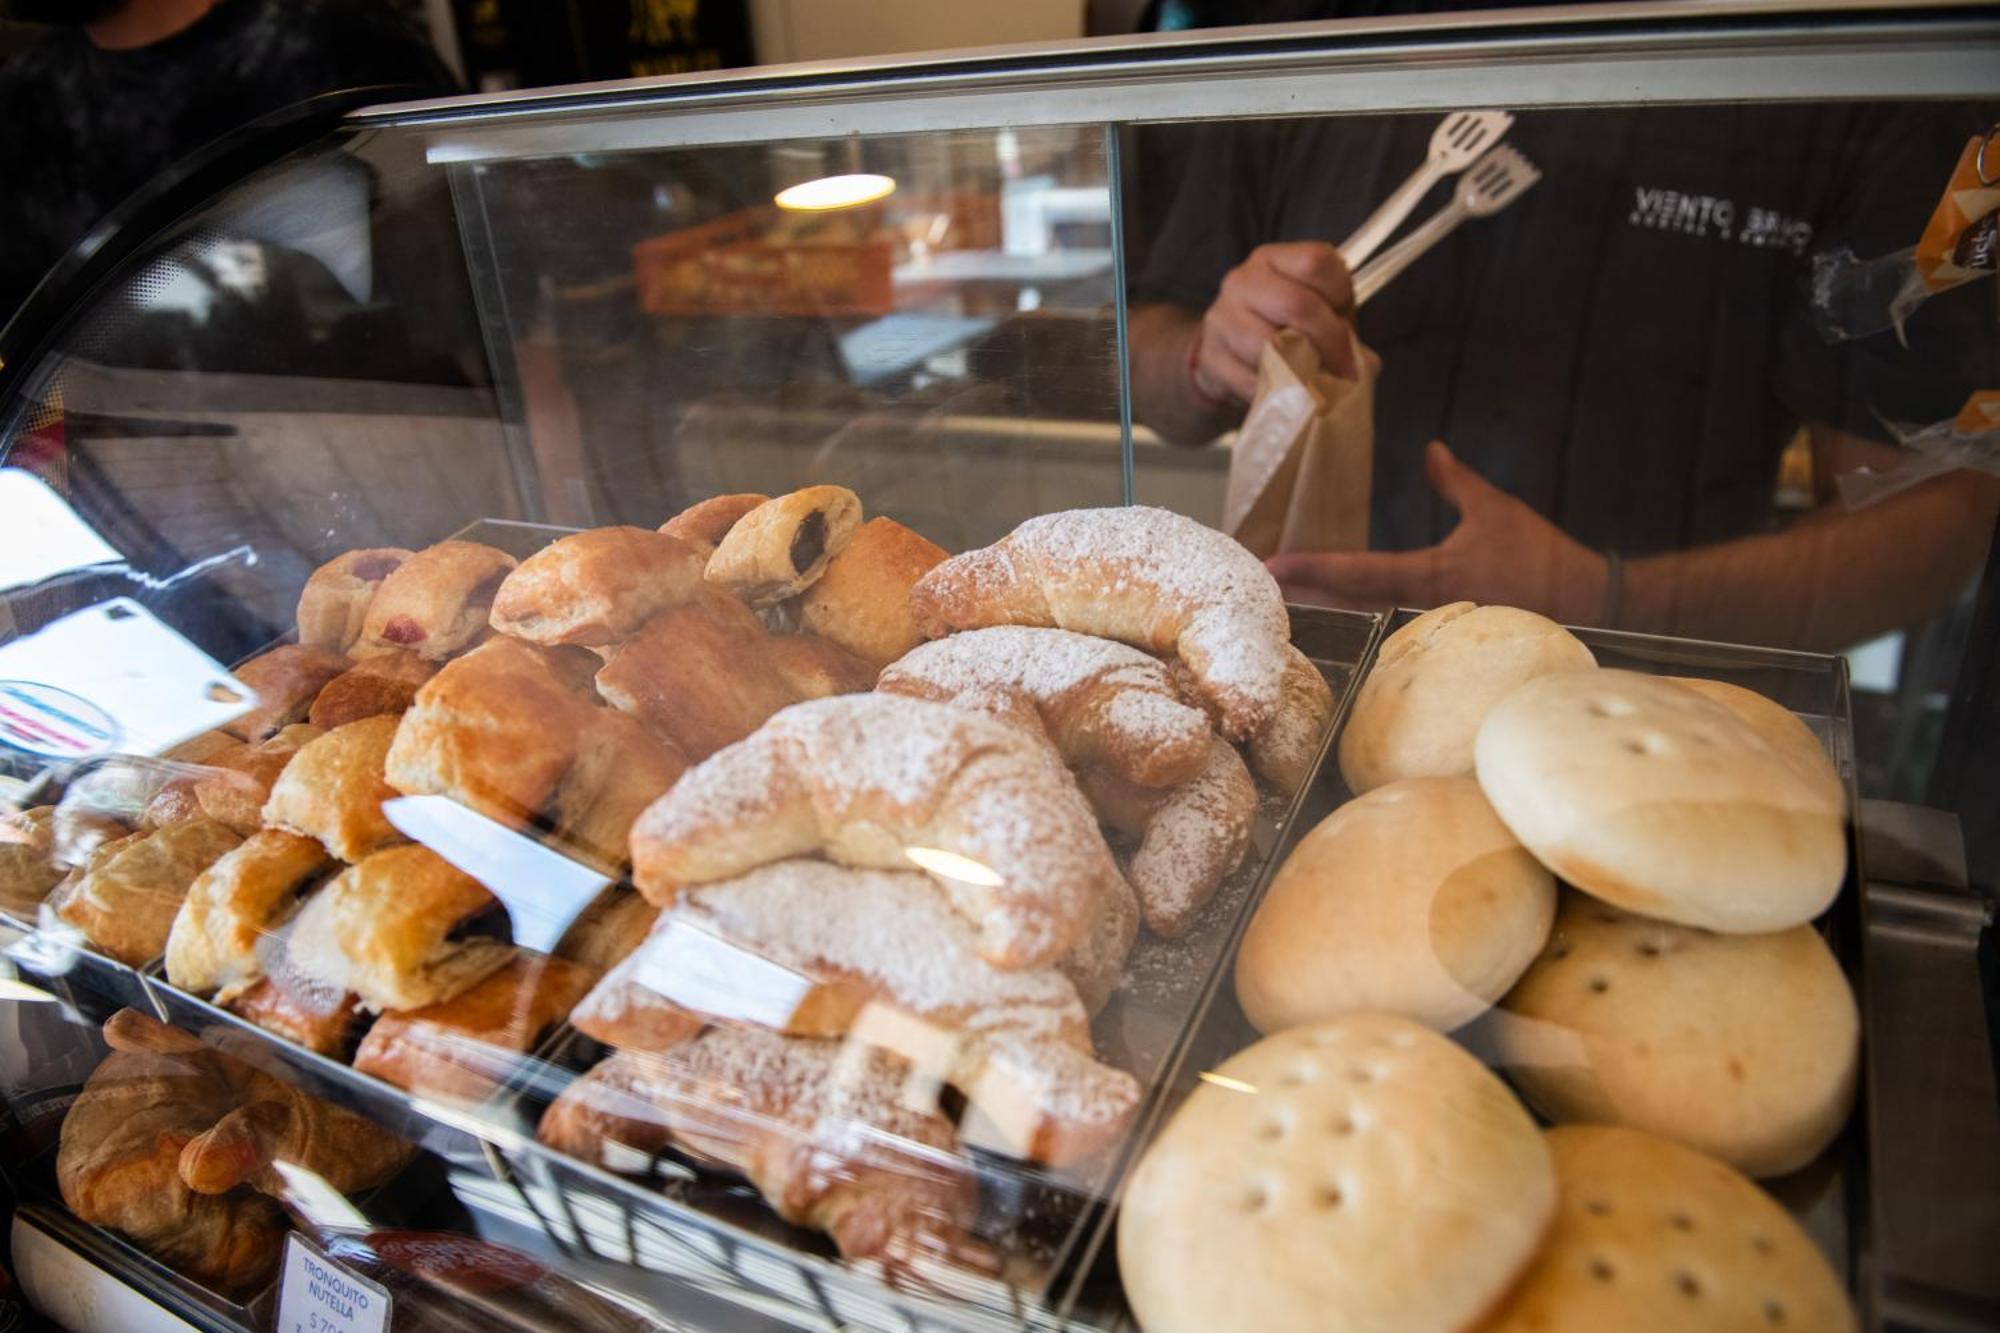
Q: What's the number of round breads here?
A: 7